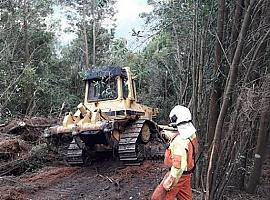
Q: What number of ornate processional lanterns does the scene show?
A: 0